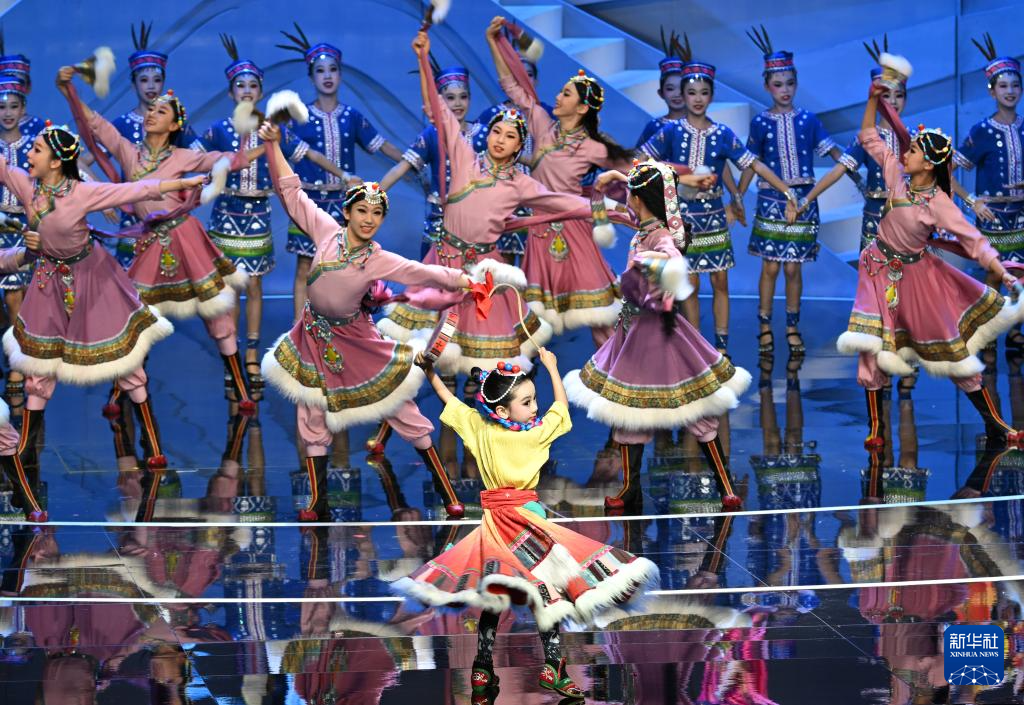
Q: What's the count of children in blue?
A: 12